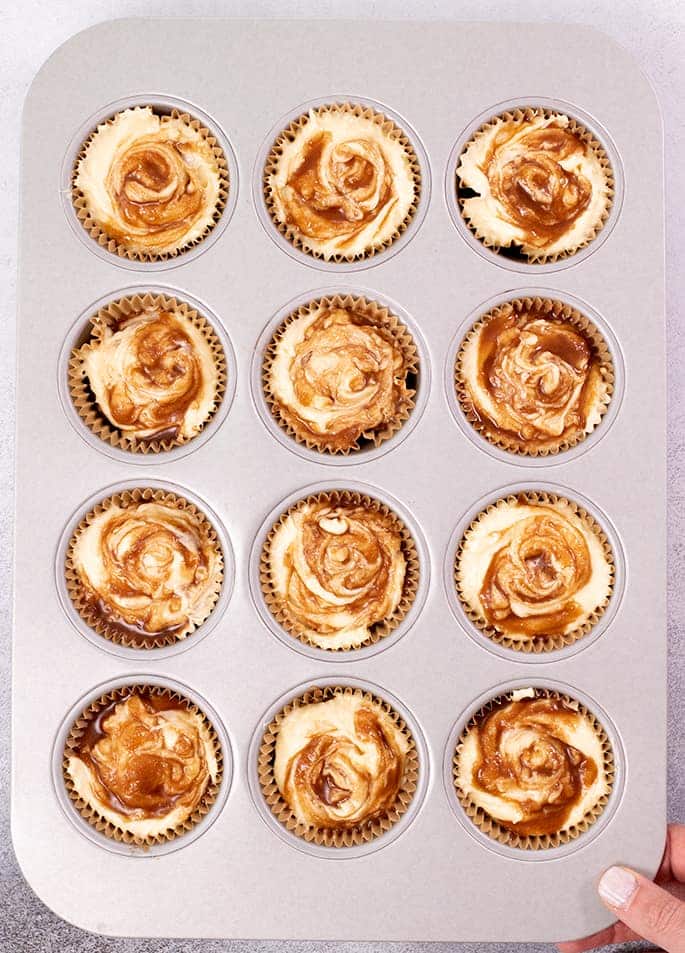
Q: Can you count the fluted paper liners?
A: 12